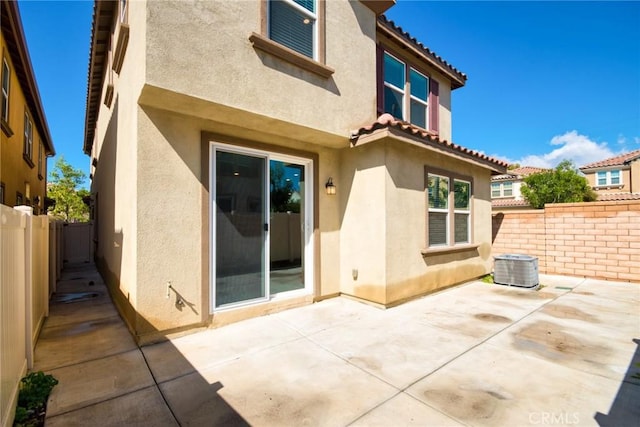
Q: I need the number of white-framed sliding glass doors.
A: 1